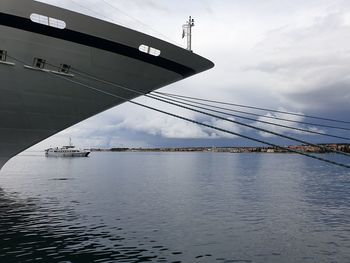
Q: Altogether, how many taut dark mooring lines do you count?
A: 5